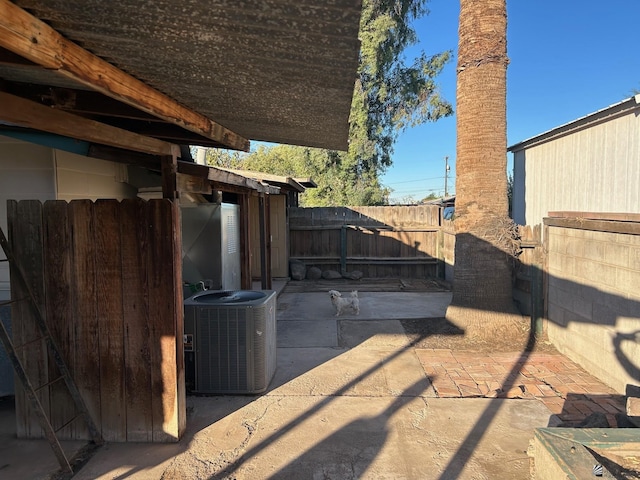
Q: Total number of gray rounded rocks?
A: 4